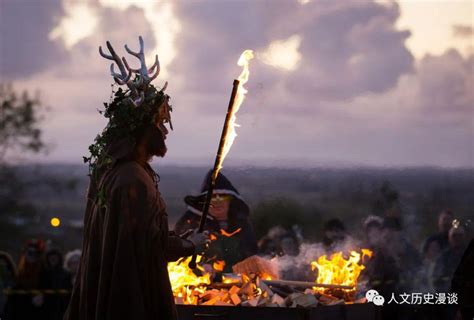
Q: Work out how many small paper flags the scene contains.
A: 0